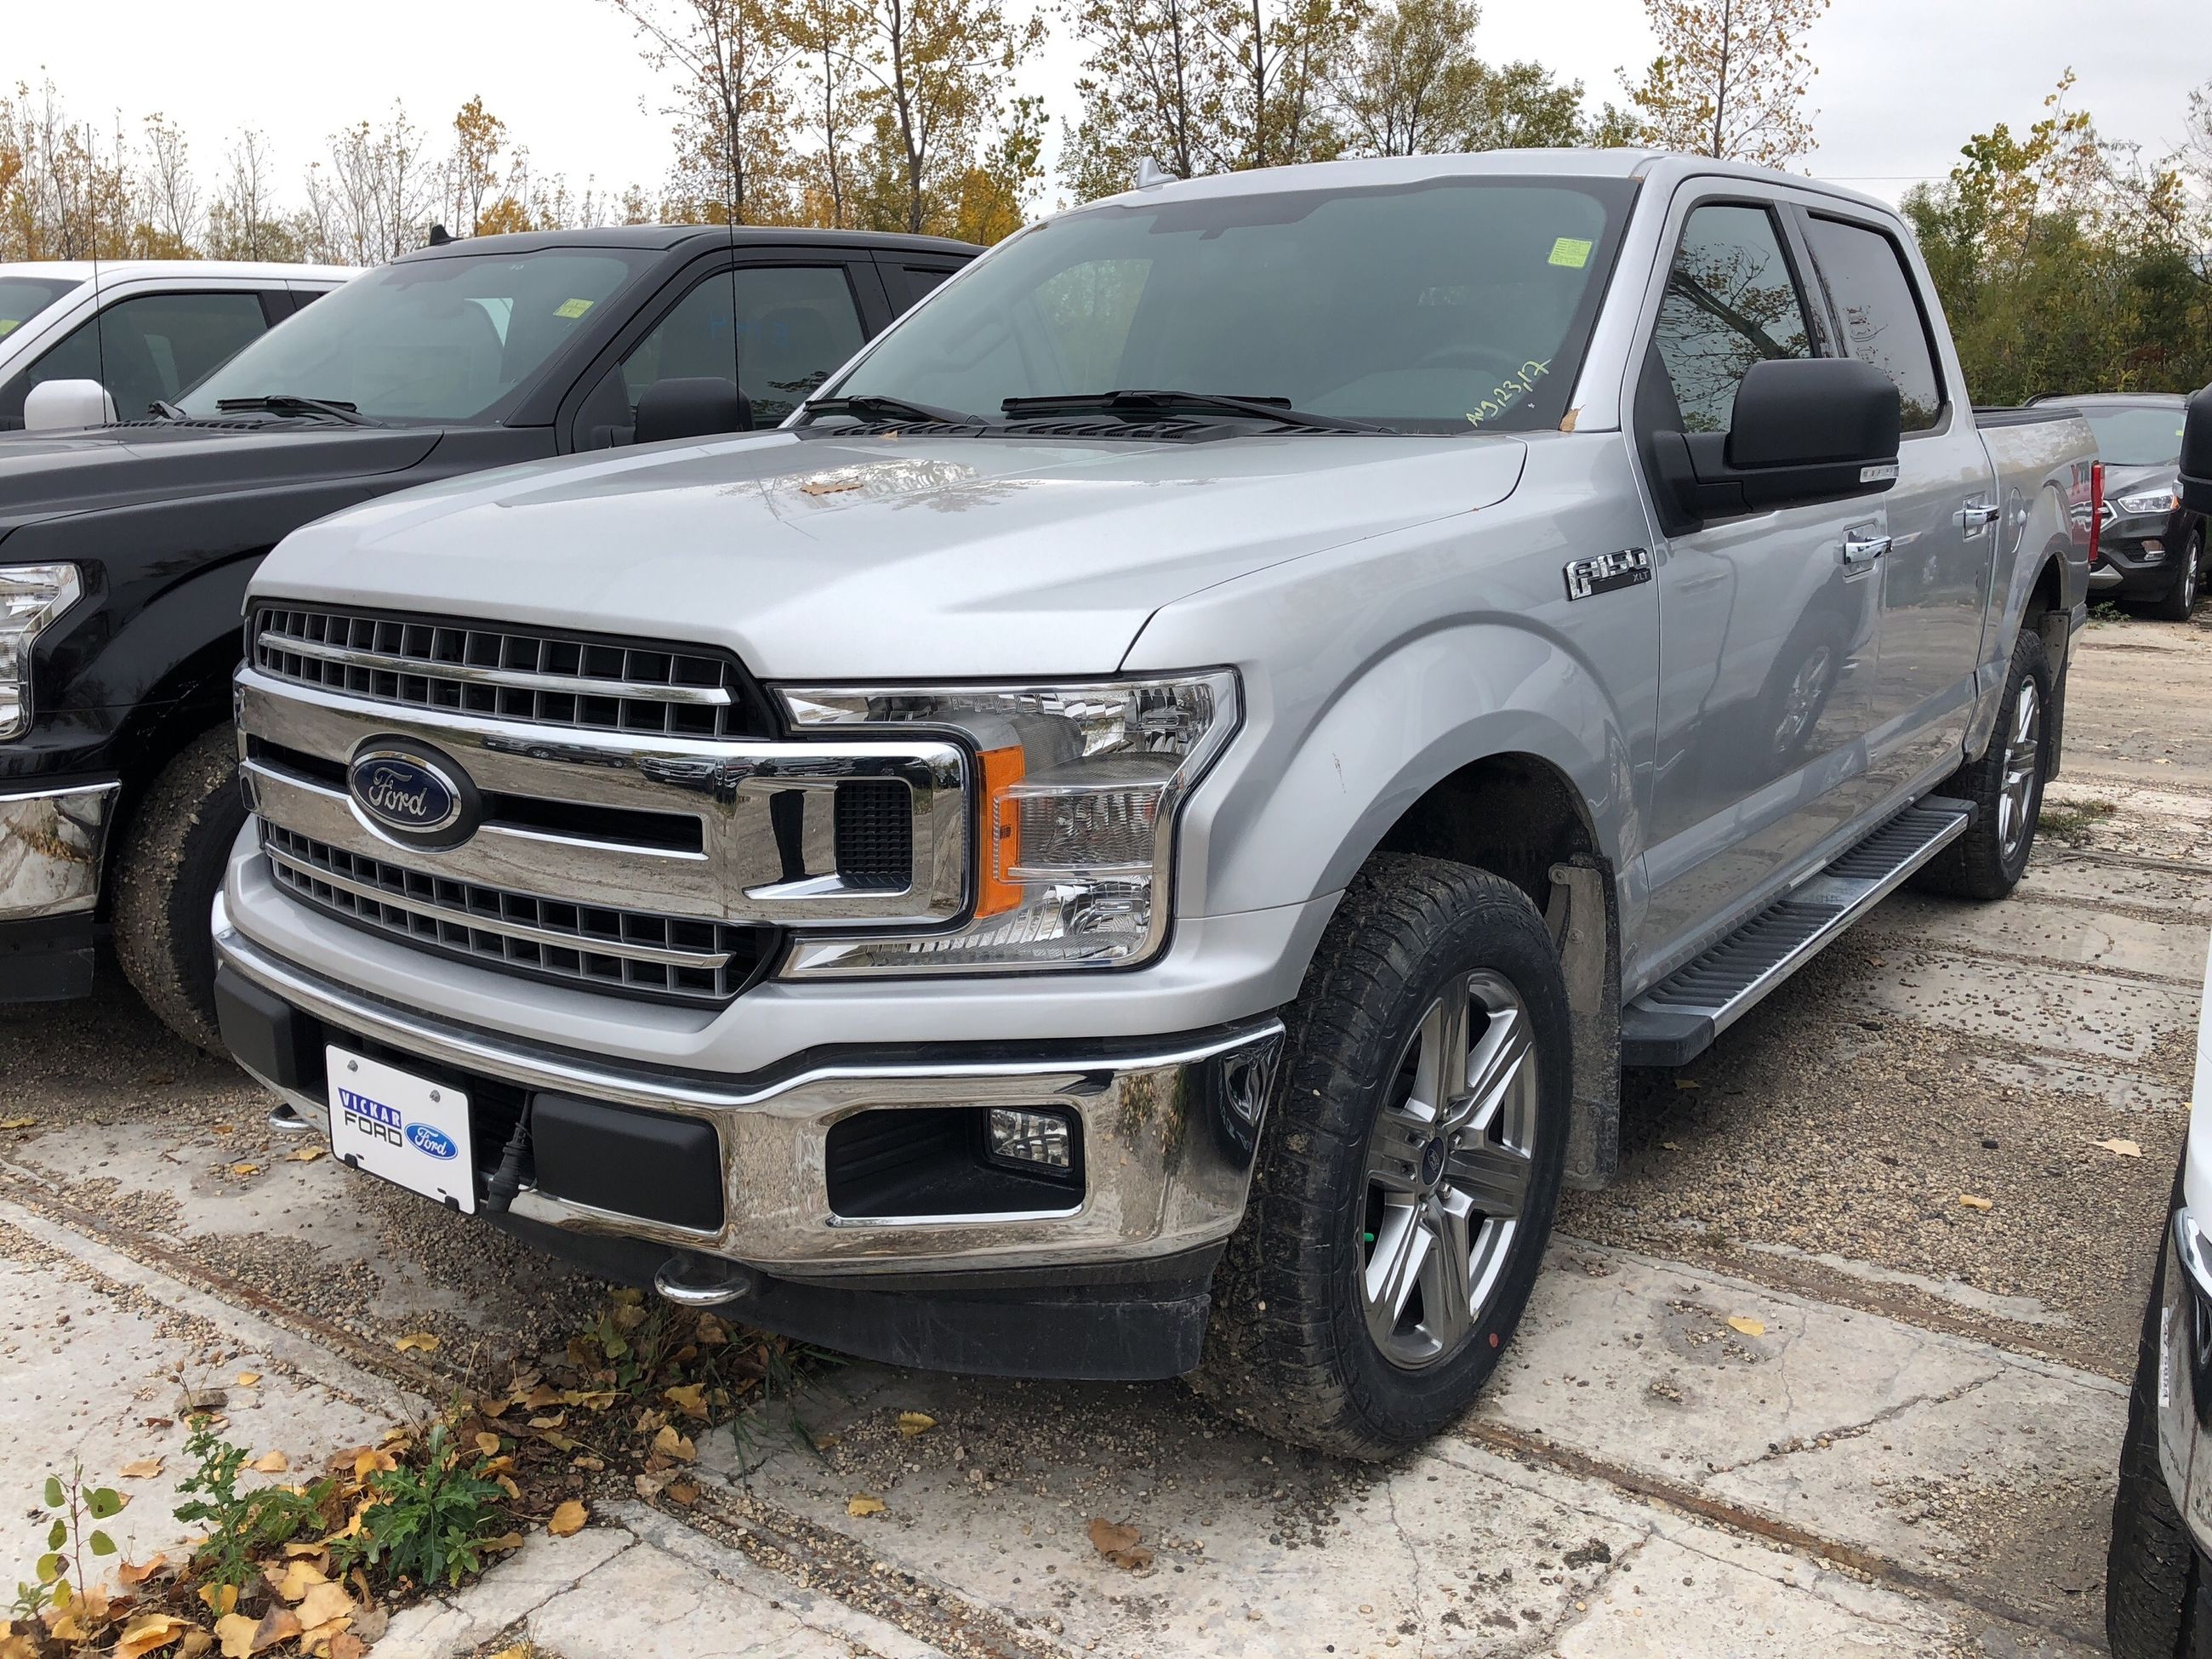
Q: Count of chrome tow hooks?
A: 2